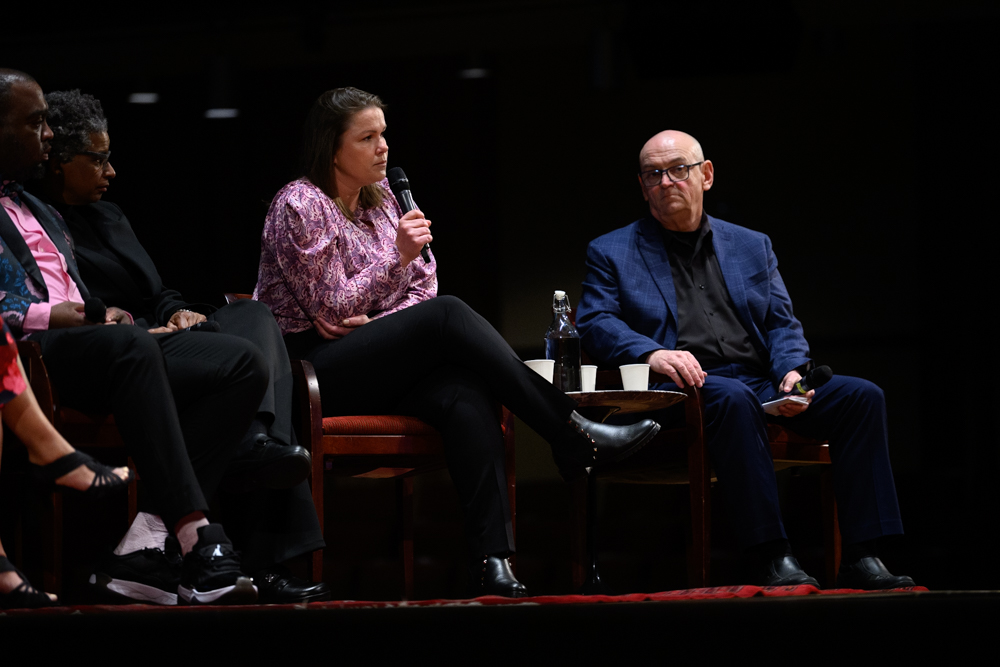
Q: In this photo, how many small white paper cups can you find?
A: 3